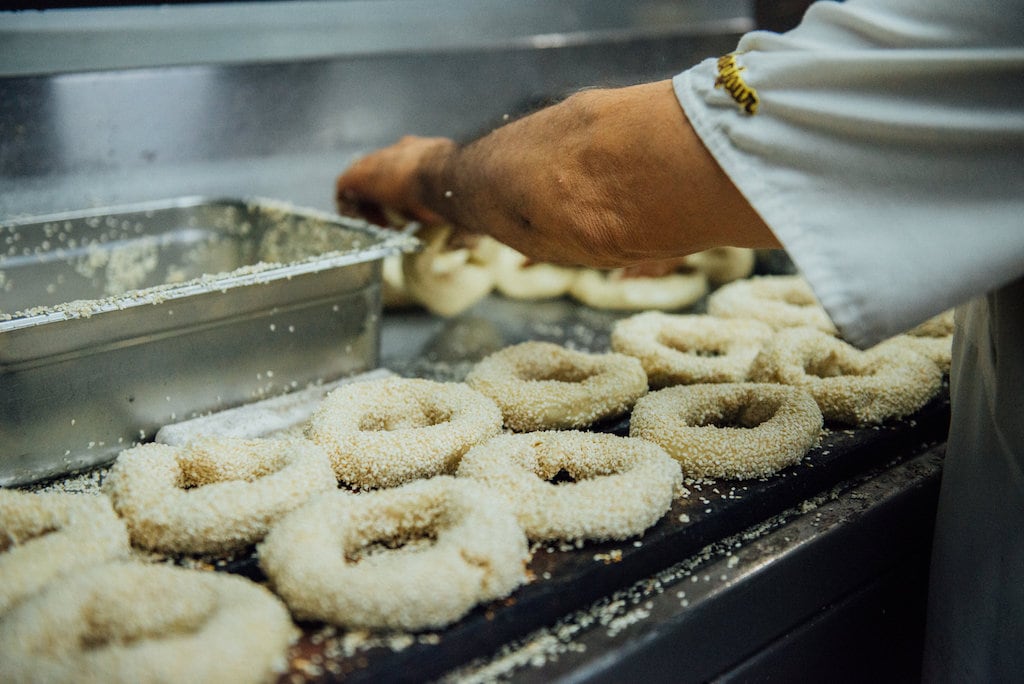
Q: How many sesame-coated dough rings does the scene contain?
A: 12